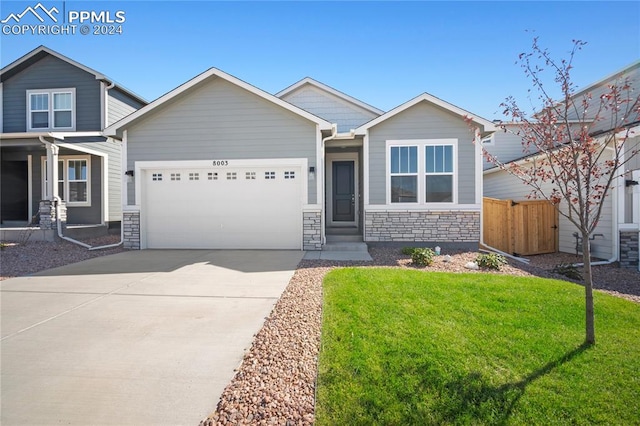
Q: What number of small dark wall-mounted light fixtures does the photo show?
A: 3